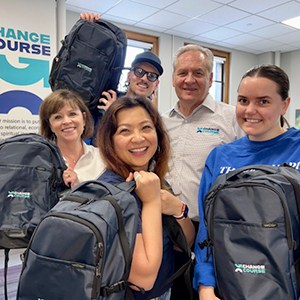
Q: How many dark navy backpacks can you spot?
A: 4